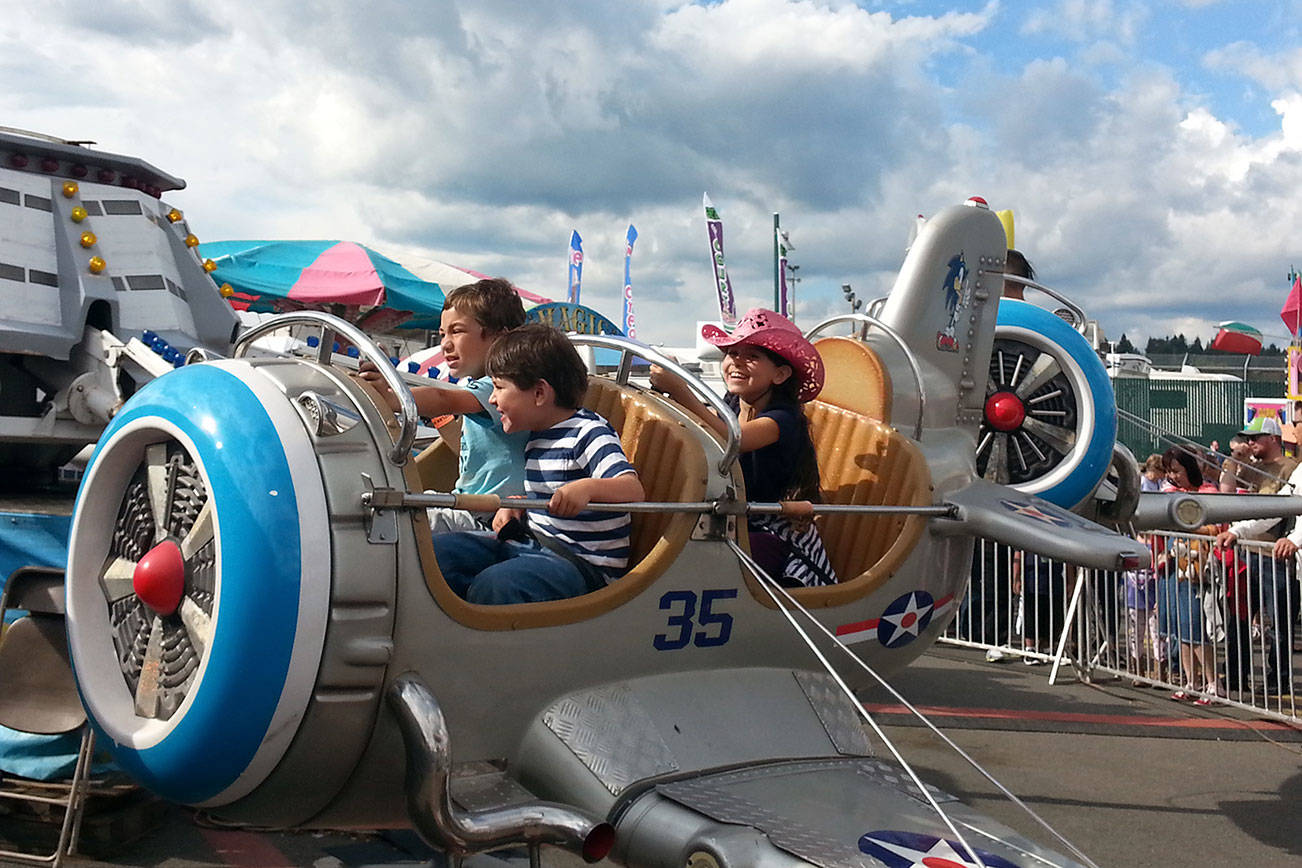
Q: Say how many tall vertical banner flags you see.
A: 4